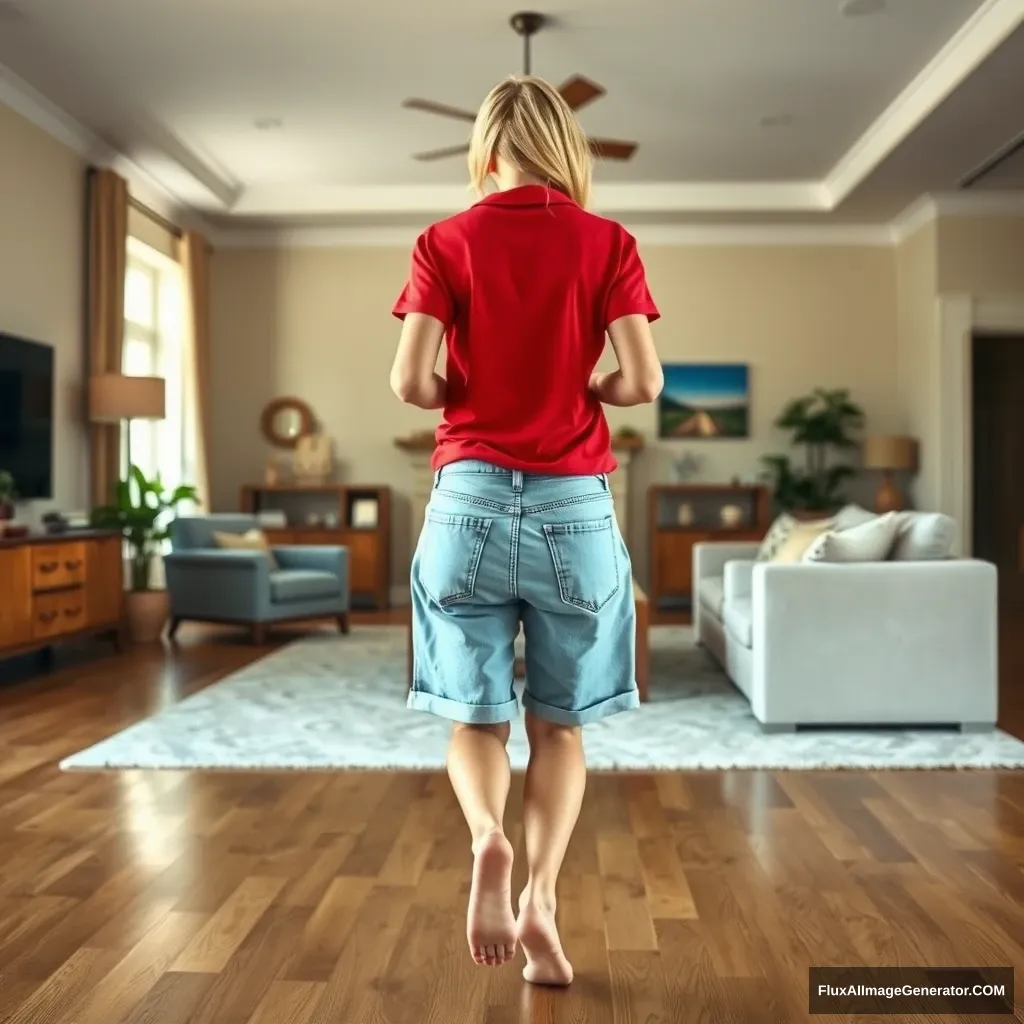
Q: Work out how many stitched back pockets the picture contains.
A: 2